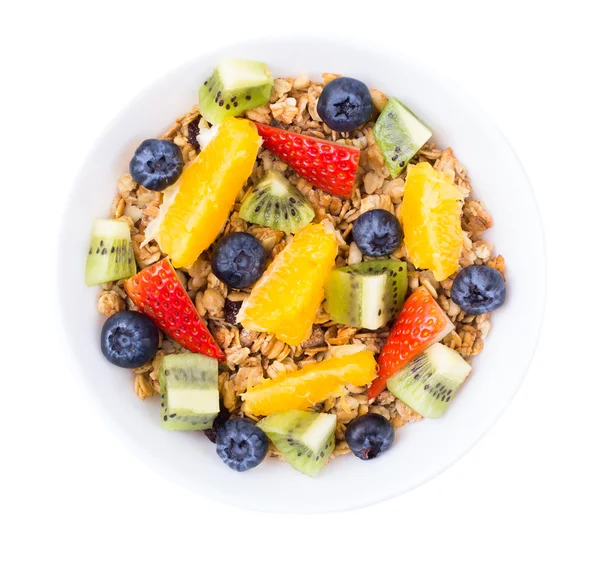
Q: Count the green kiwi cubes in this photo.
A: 8